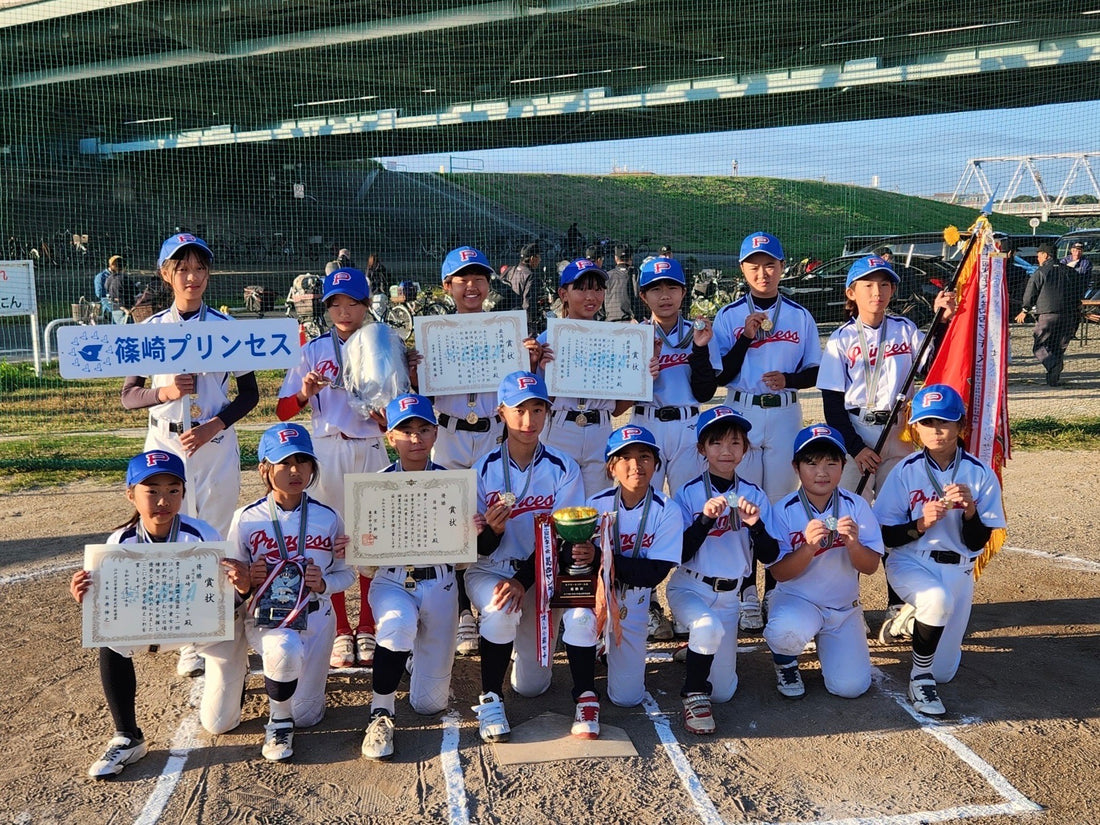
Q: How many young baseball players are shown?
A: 15